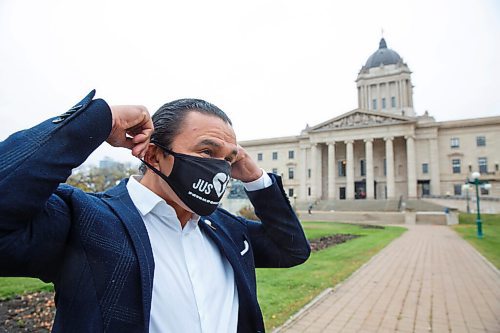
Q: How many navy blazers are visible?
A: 1